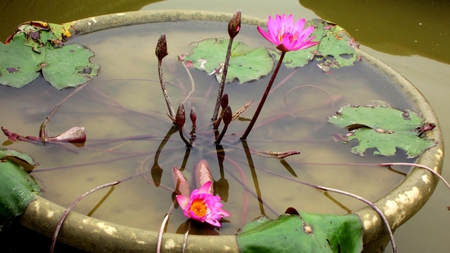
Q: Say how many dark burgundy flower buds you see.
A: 6